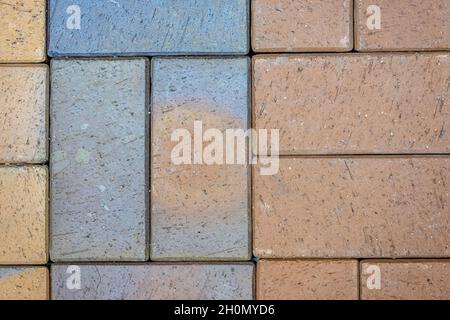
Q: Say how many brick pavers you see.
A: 14